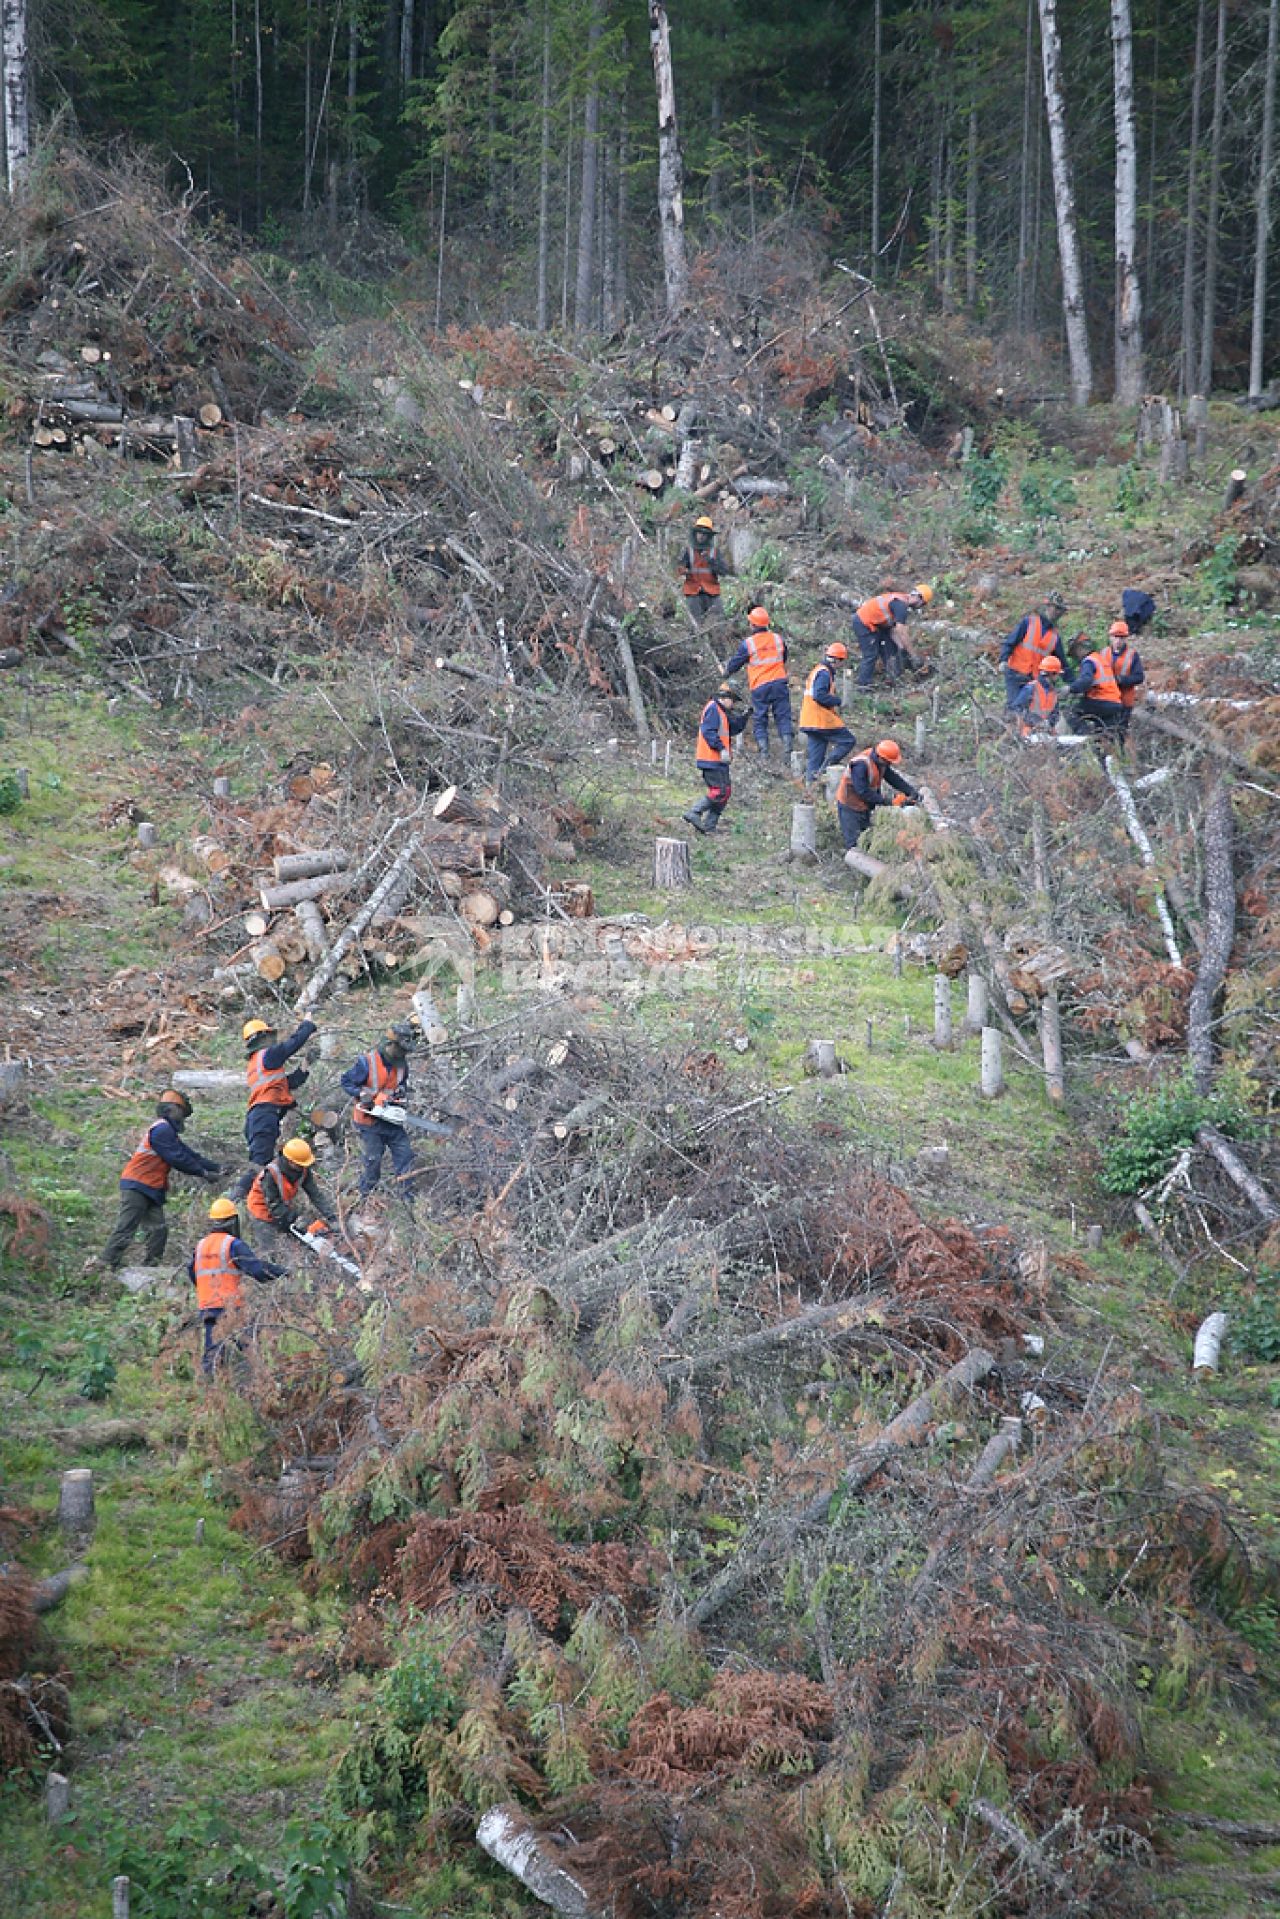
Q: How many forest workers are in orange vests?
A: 15